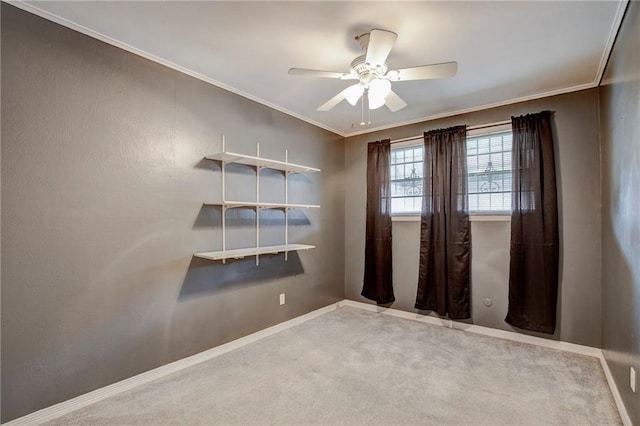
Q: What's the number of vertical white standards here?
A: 3